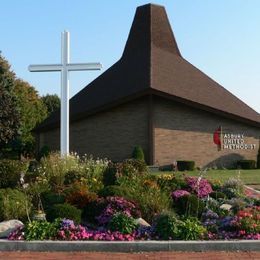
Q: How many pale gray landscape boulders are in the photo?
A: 3